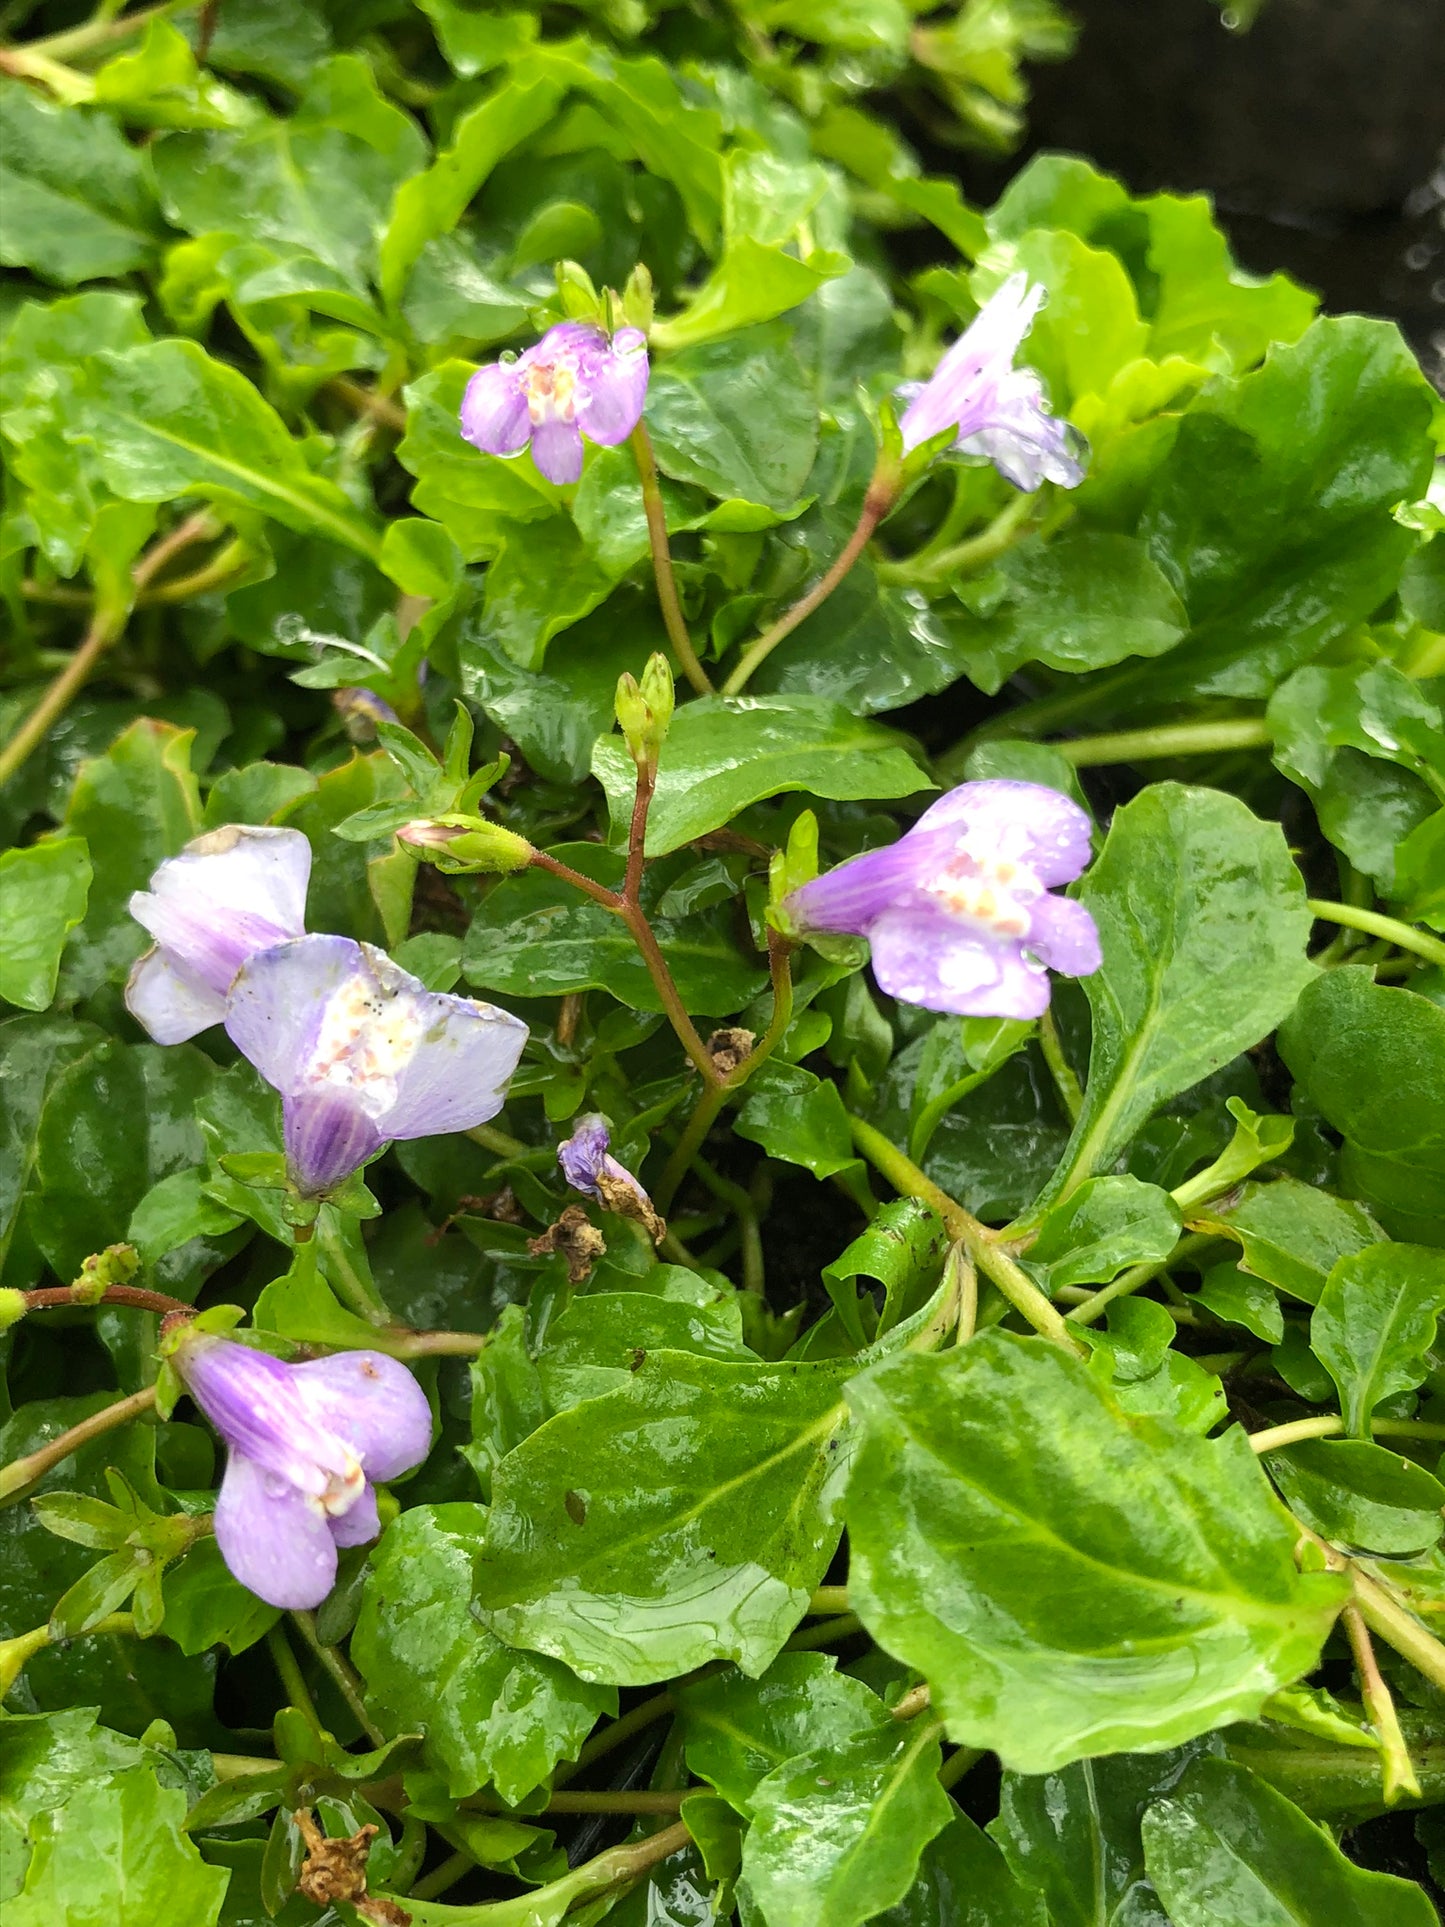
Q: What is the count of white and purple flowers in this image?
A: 6